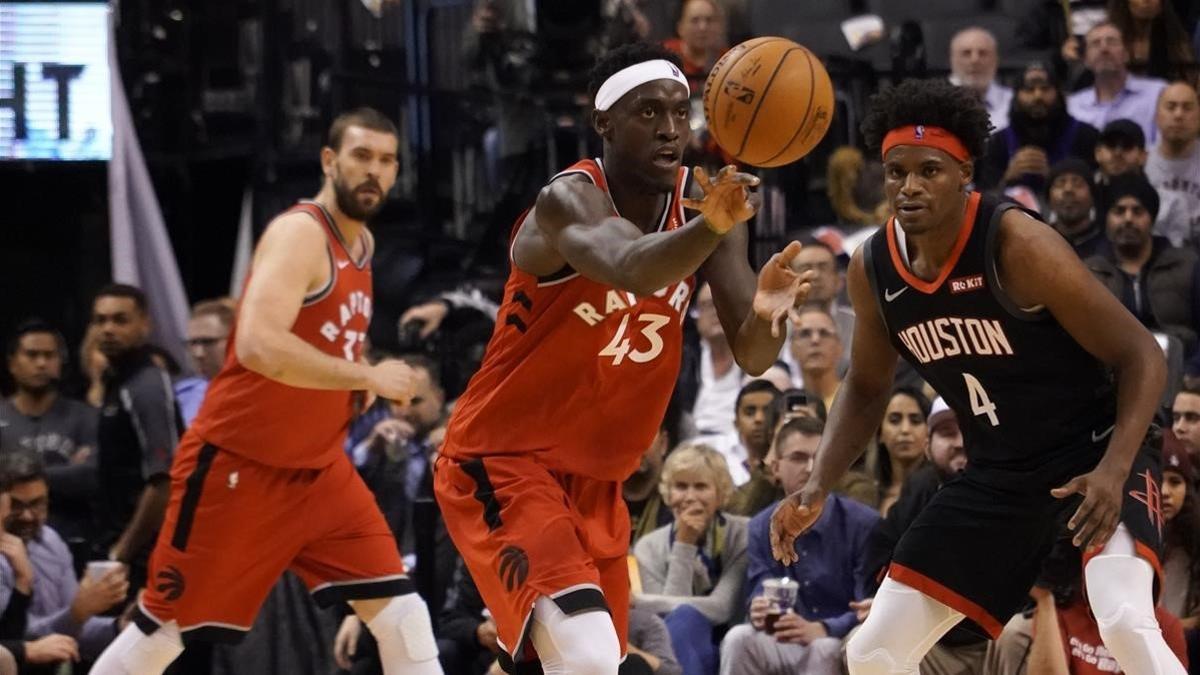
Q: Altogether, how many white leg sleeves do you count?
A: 5